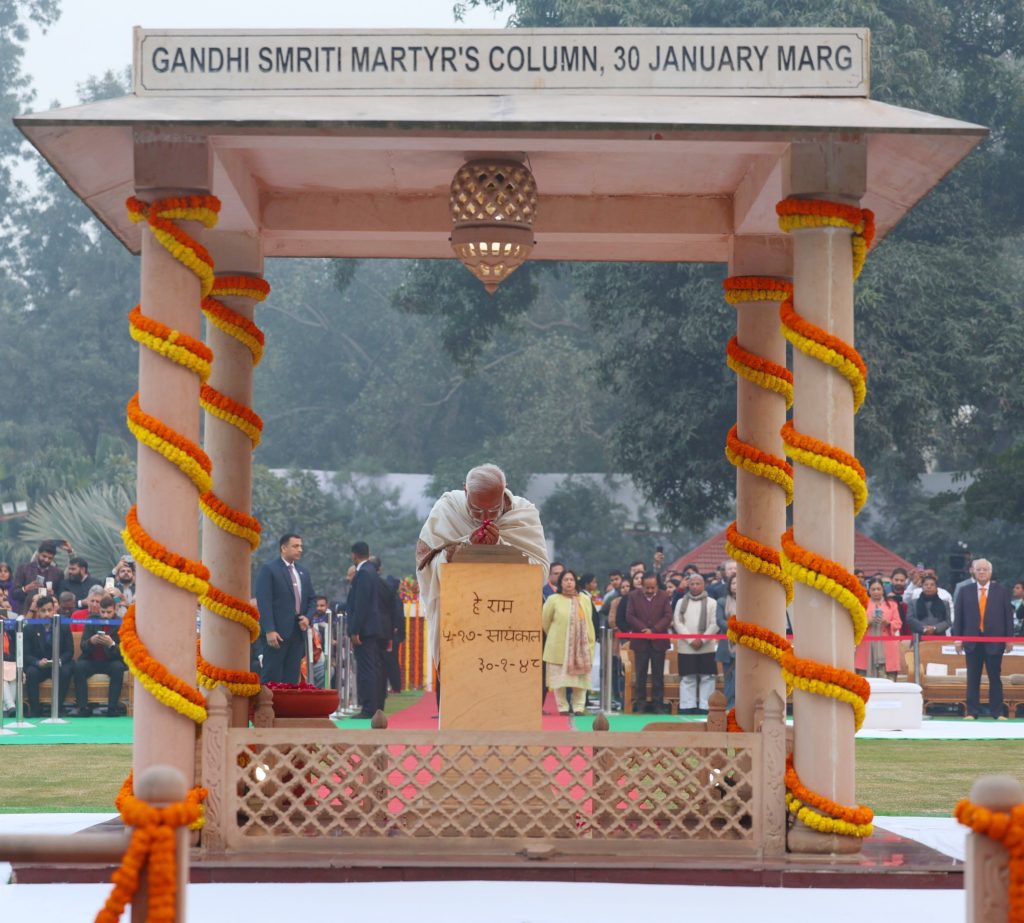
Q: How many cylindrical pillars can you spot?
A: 4